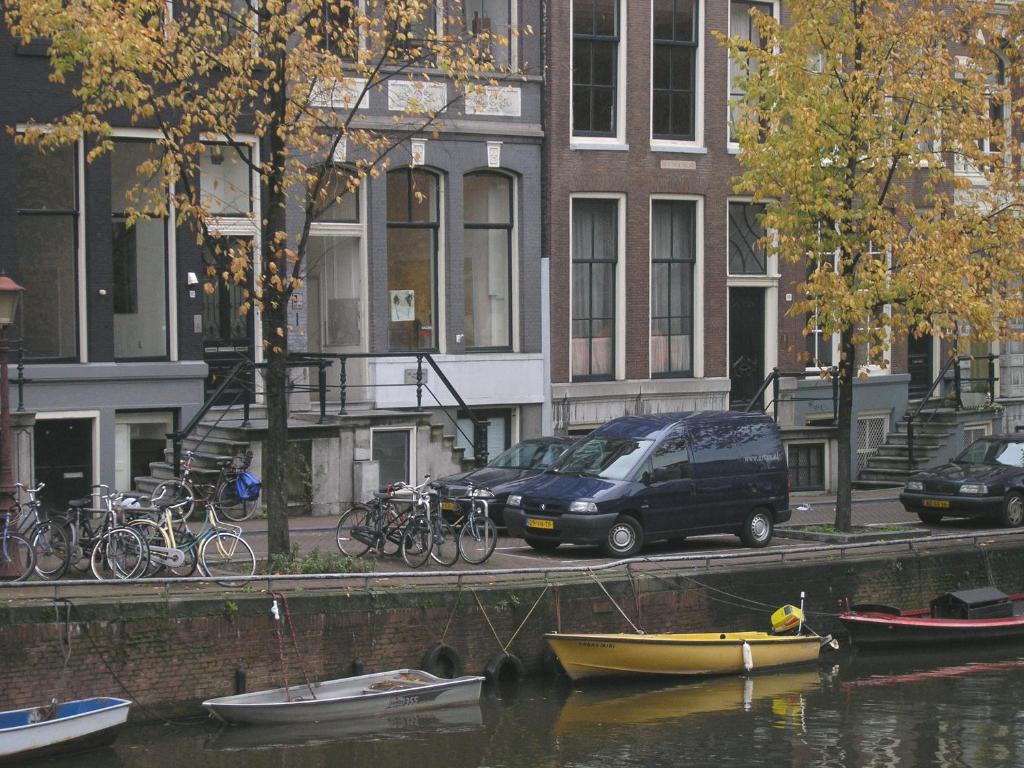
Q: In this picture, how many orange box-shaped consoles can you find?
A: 0